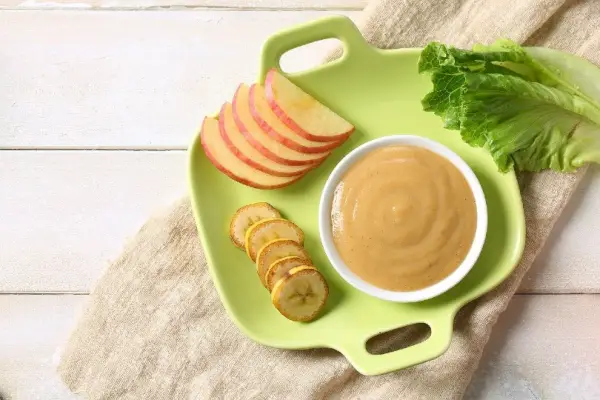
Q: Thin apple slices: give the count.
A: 5